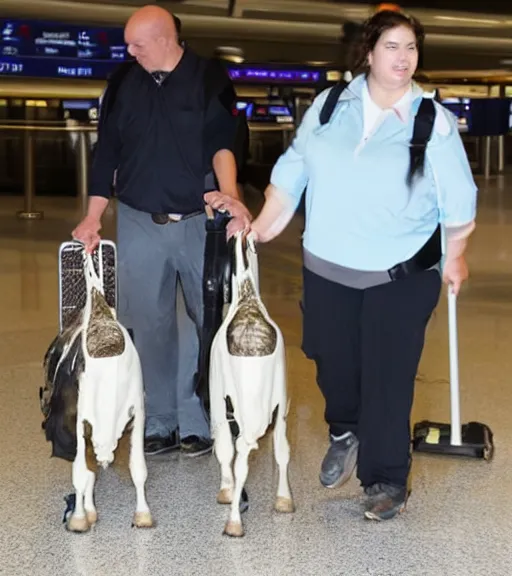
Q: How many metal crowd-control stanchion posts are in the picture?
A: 2